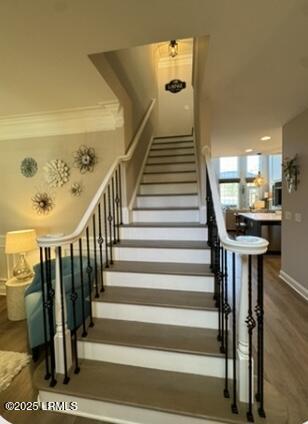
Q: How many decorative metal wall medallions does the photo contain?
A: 5